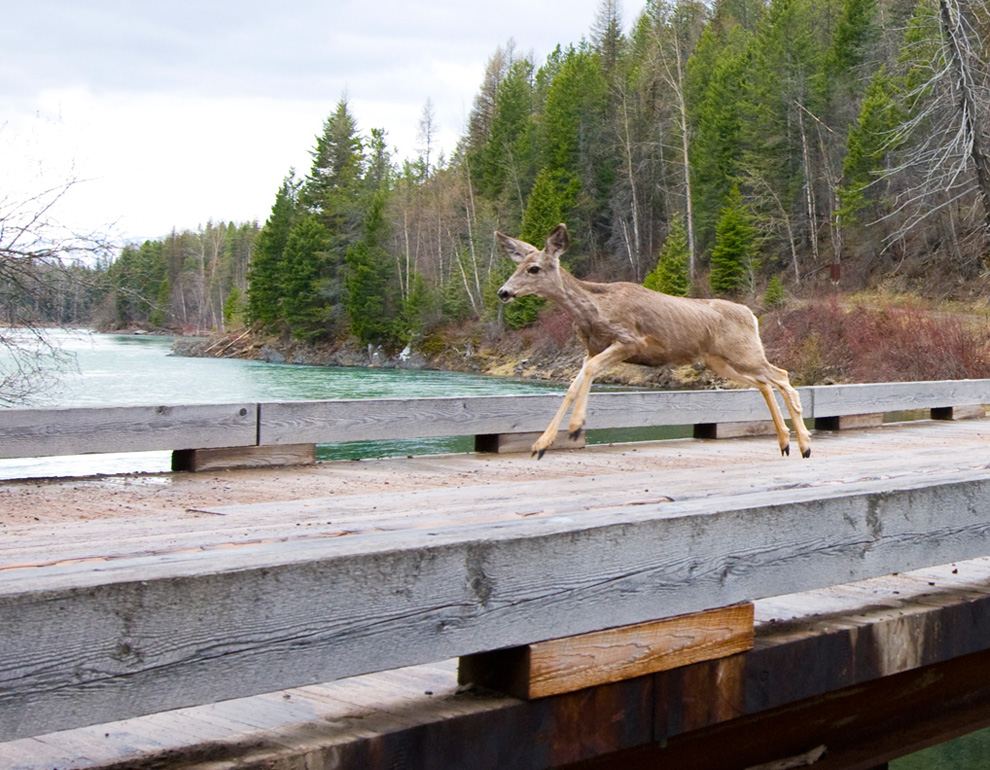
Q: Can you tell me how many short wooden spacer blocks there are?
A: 6